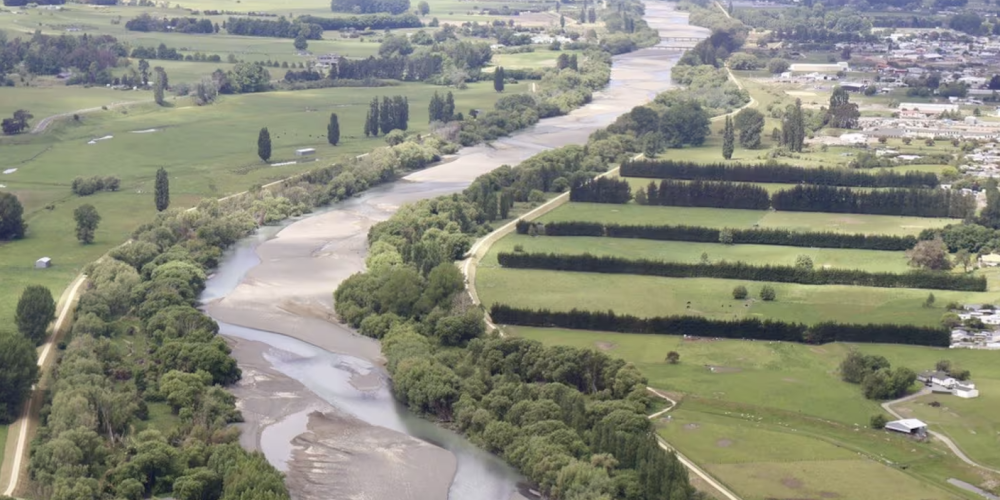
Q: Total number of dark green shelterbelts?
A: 5